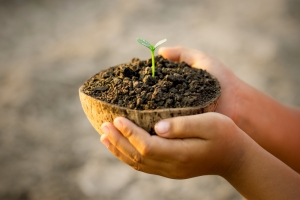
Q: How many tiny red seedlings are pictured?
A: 0